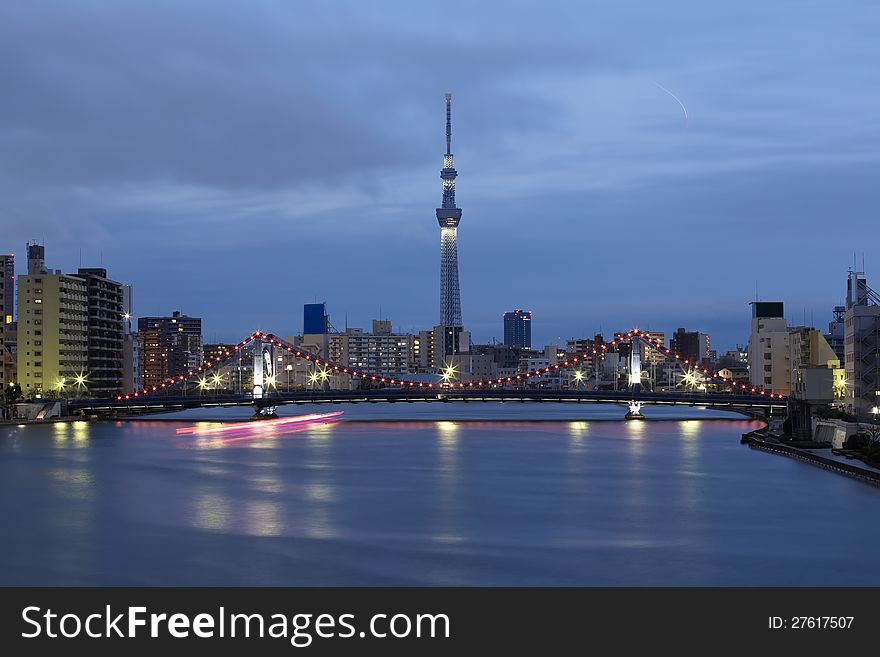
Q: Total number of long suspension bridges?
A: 1